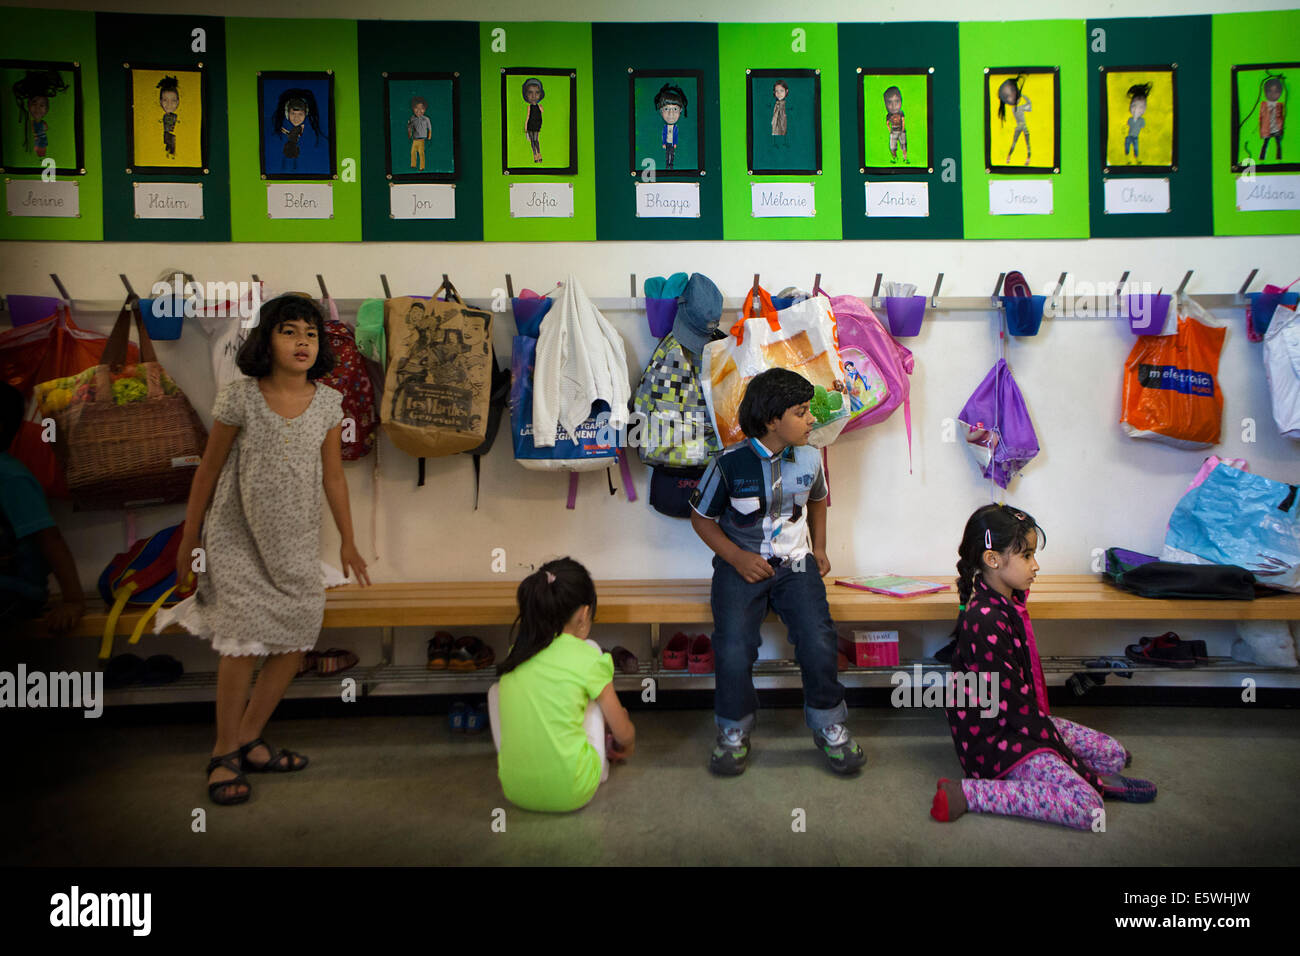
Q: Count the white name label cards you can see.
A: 11